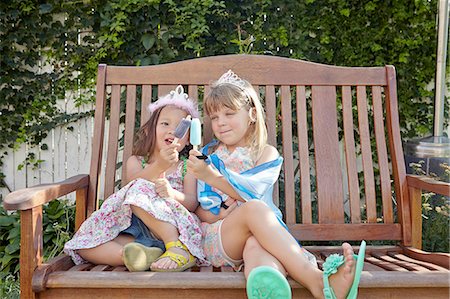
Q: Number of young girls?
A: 2